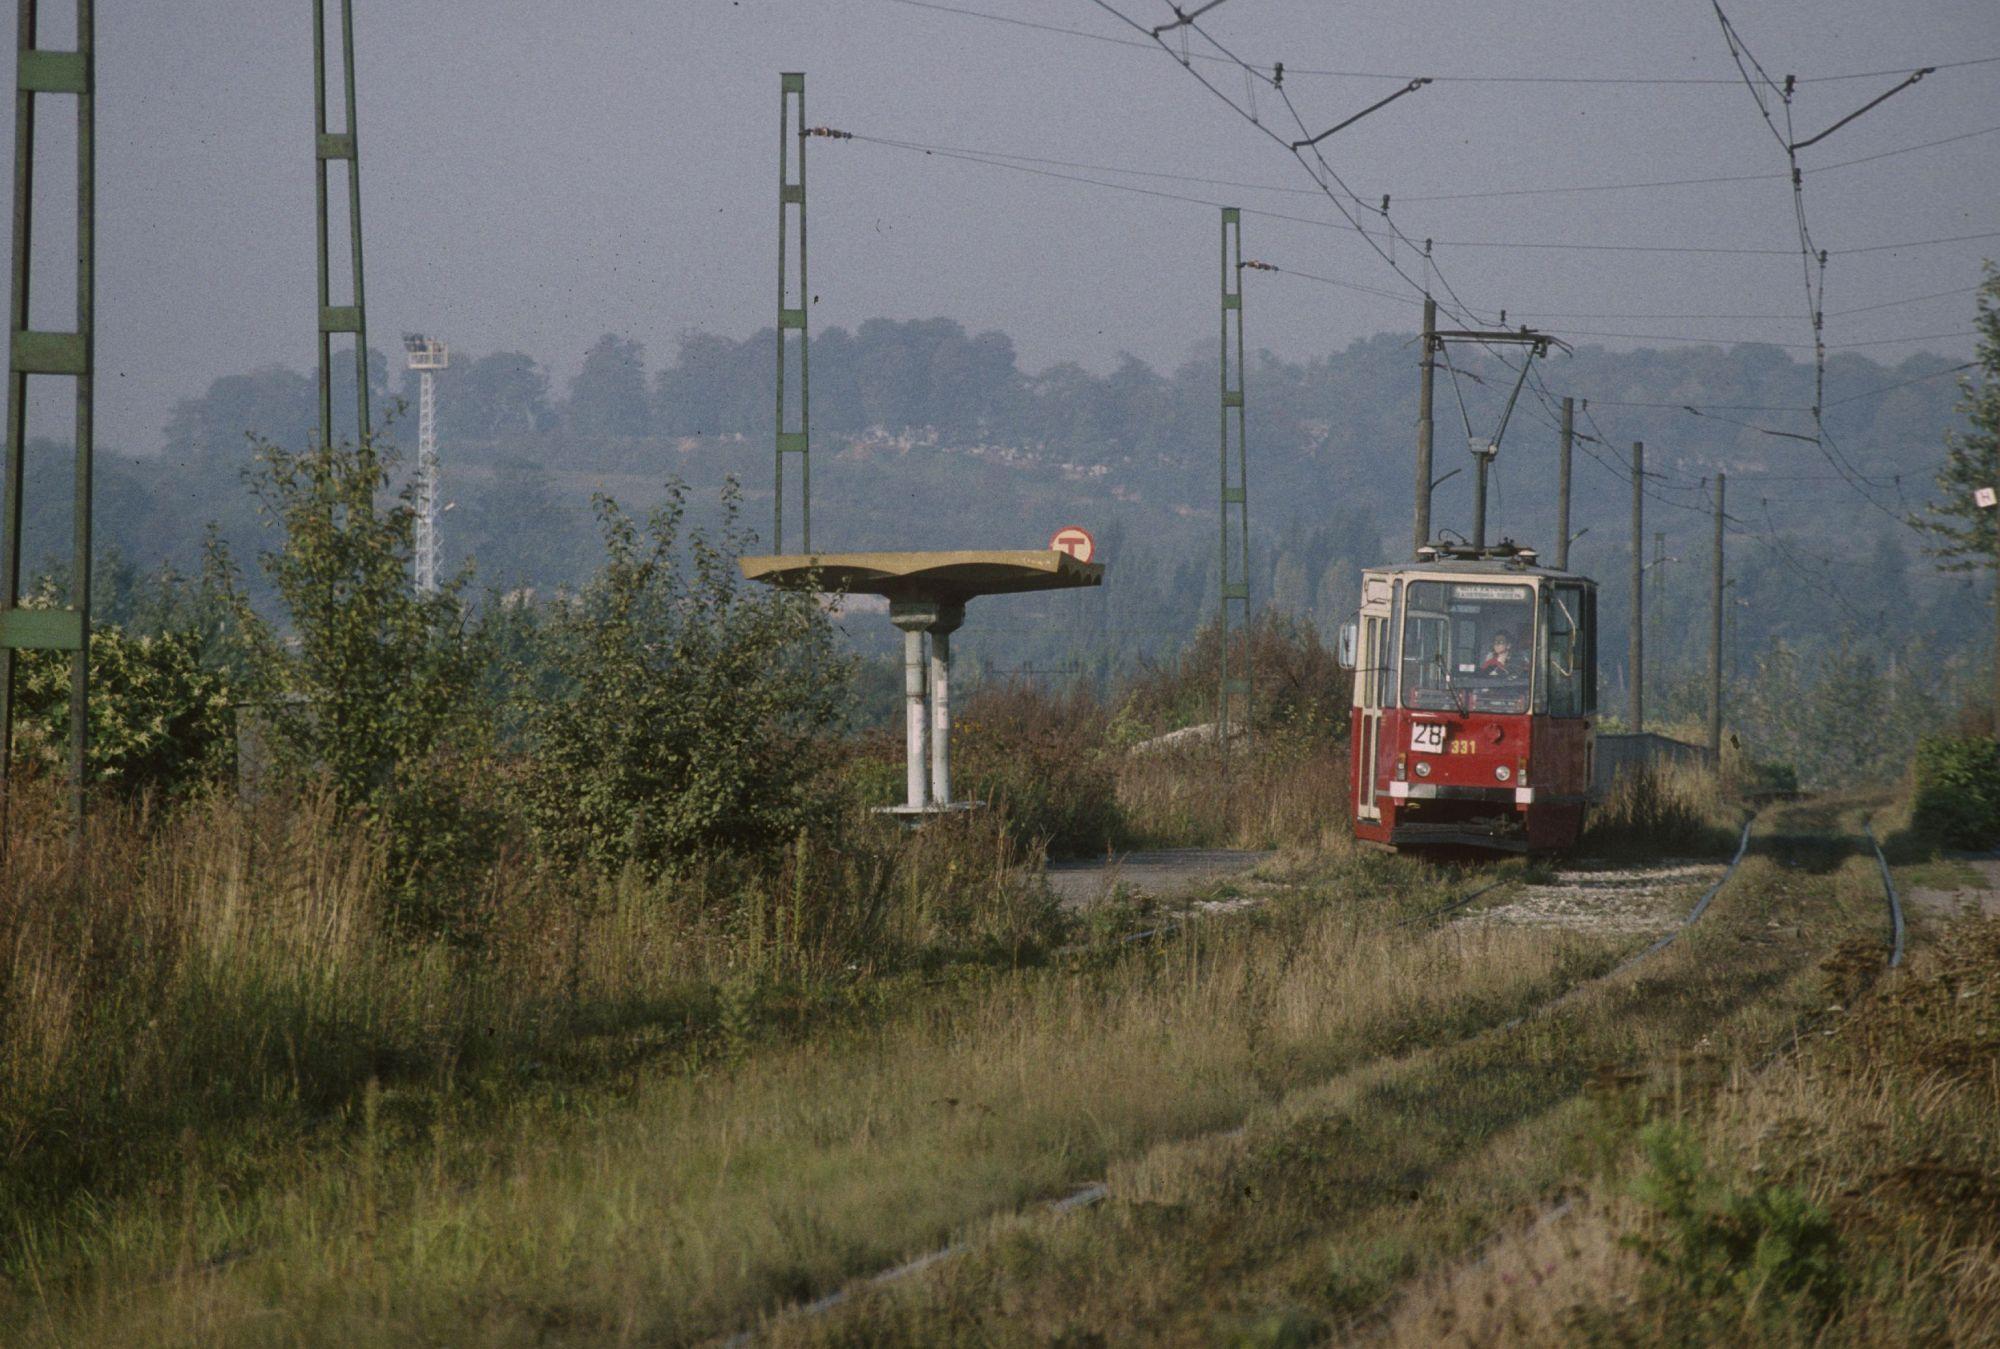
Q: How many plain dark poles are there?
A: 4